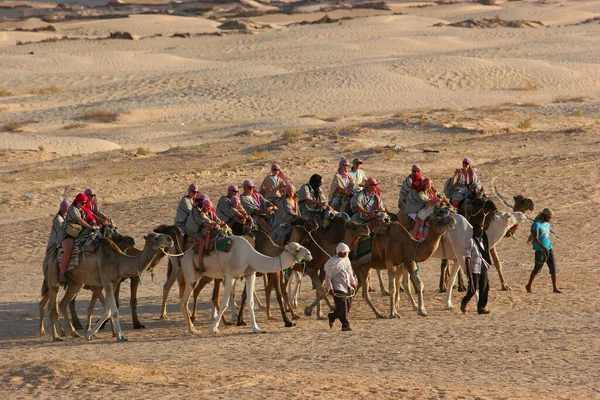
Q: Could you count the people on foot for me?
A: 3